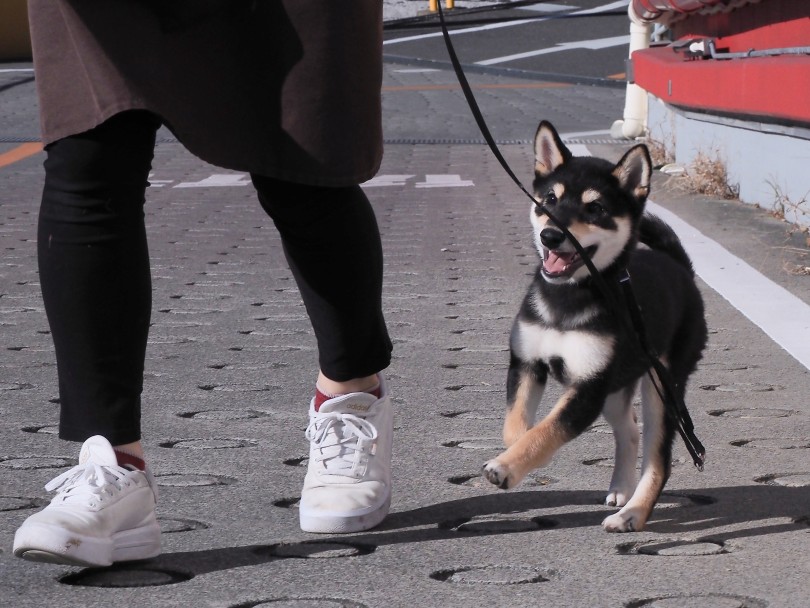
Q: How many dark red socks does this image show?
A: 2